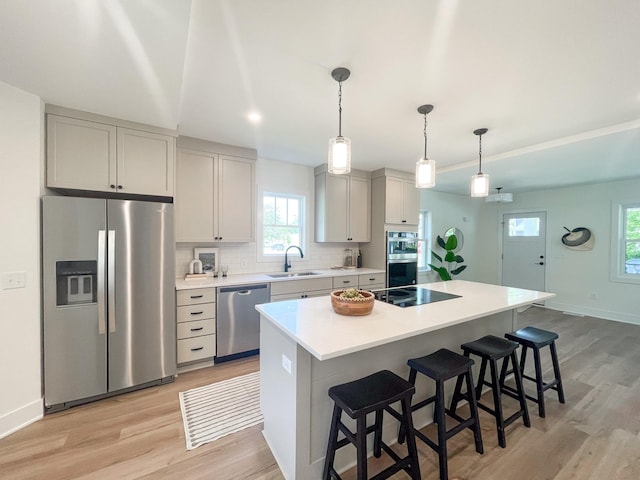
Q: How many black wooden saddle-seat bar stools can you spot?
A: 4